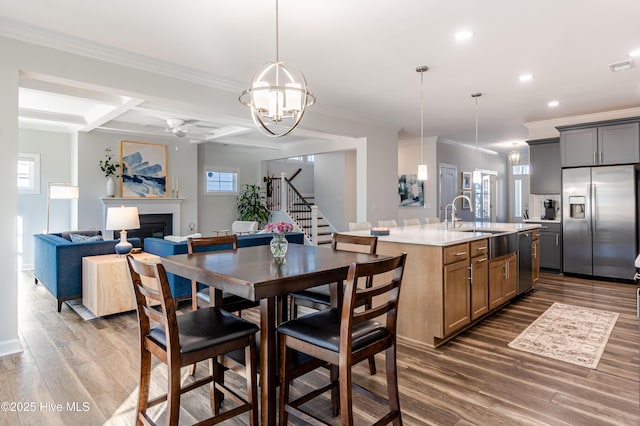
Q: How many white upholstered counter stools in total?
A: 4